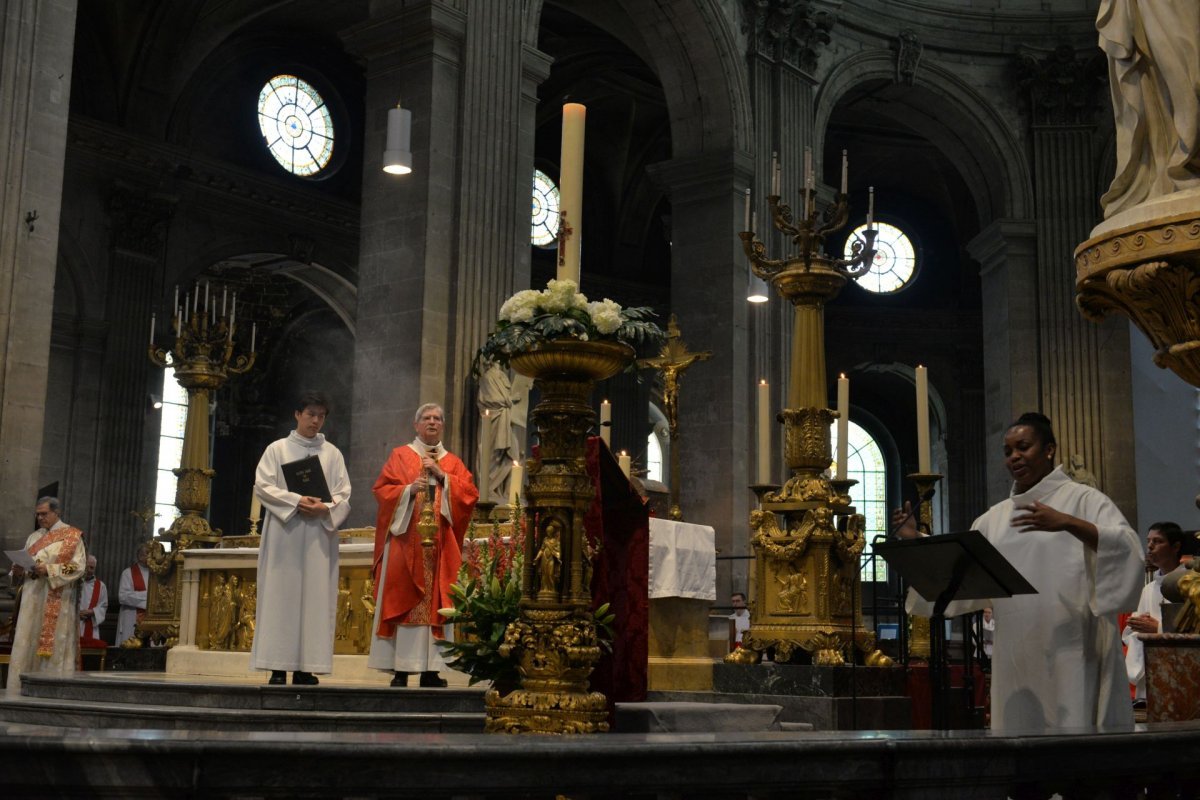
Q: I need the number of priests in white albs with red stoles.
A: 2